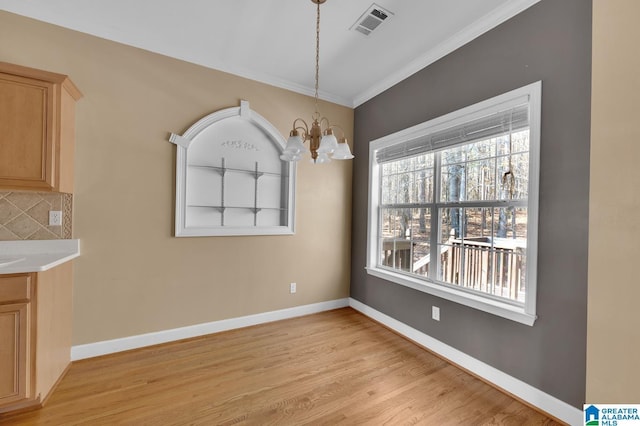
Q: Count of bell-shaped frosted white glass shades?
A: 5